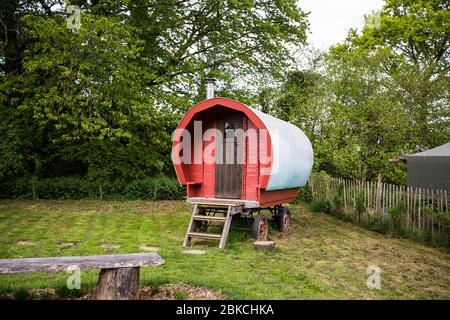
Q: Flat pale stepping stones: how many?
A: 5